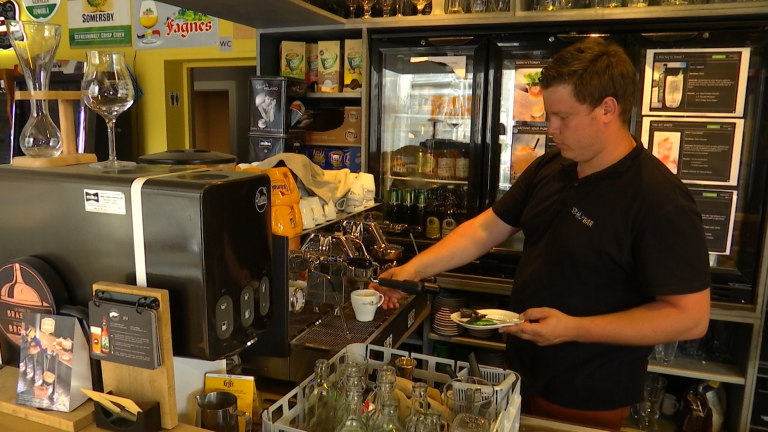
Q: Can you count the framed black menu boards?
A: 3